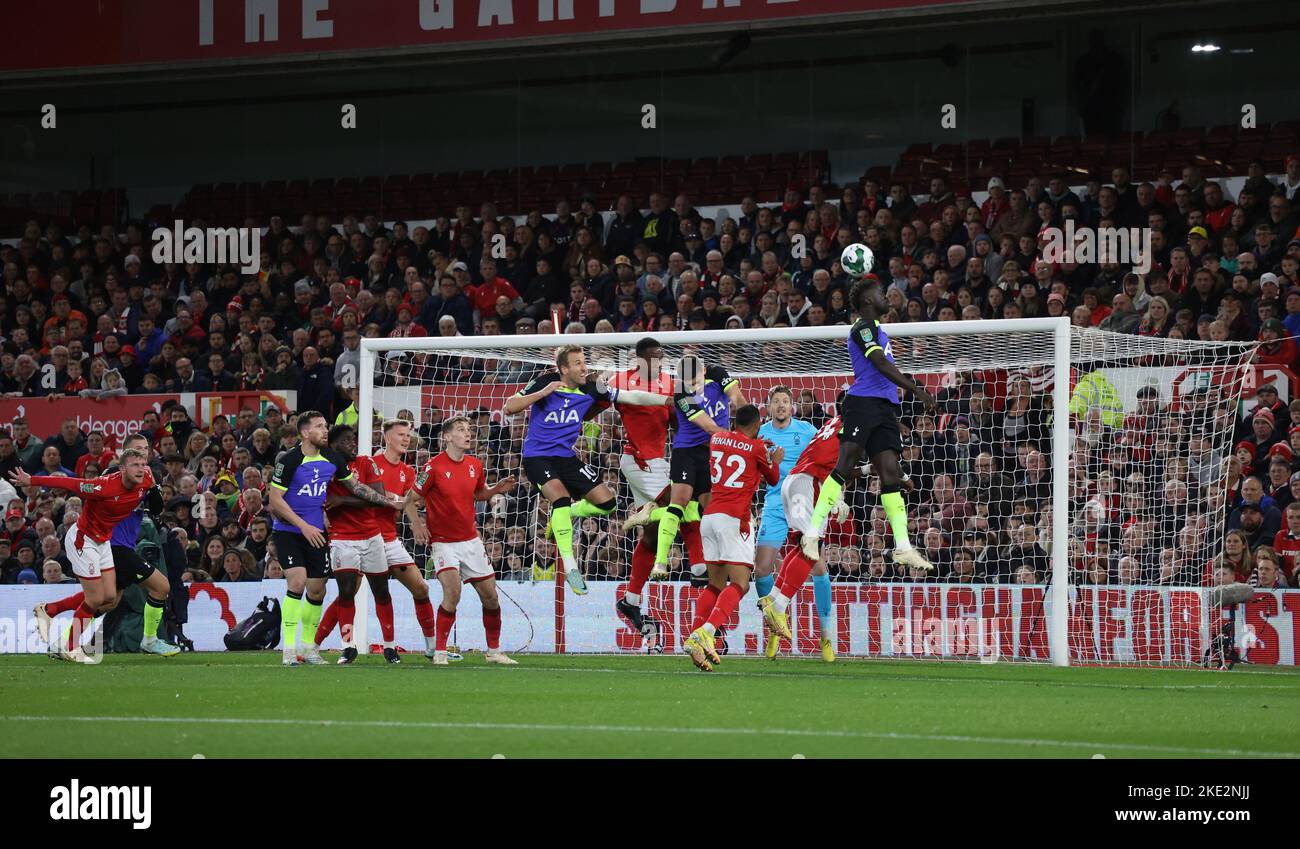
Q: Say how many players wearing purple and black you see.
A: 5